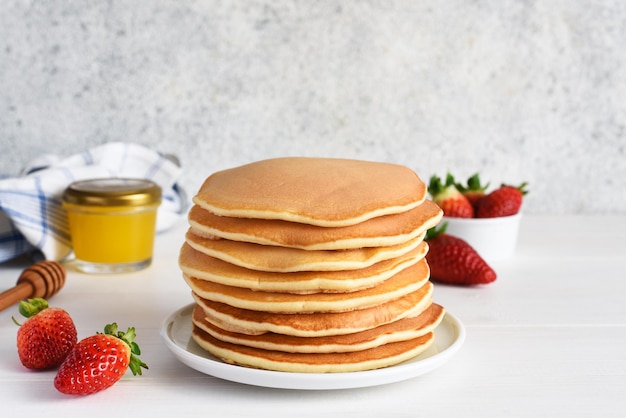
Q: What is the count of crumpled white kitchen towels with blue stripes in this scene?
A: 1